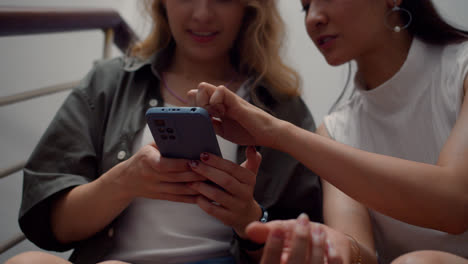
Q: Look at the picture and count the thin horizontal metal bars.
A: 3